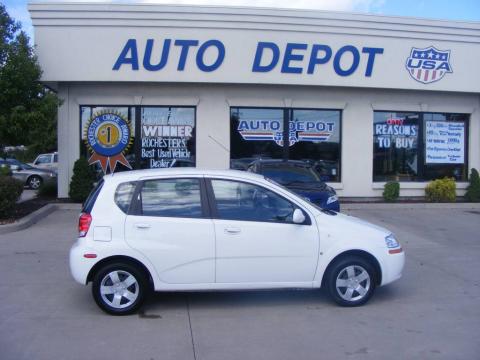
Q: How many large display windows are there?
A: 3